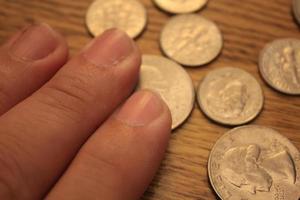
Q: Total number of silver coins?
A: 8